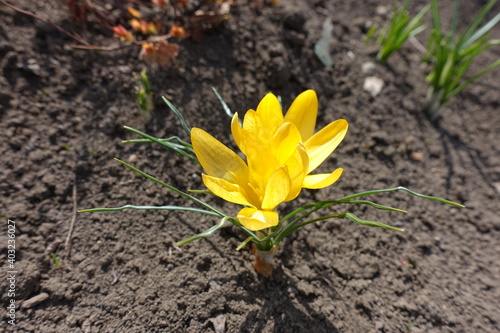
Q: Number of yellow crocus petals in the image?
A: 12